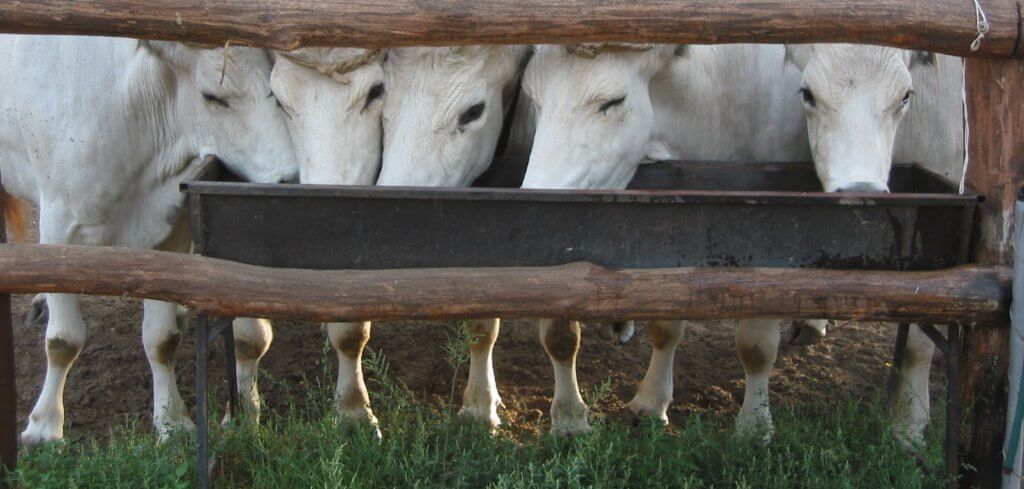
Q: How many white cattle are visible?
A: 5